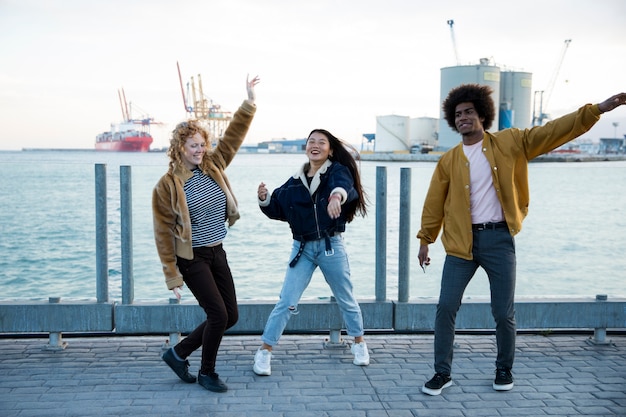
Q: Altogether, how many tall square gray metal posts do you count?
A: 4